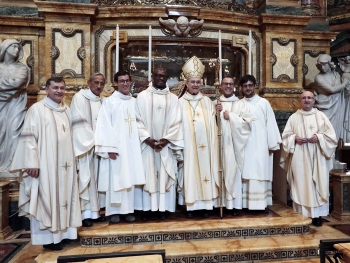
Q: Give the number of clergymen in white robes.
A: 8